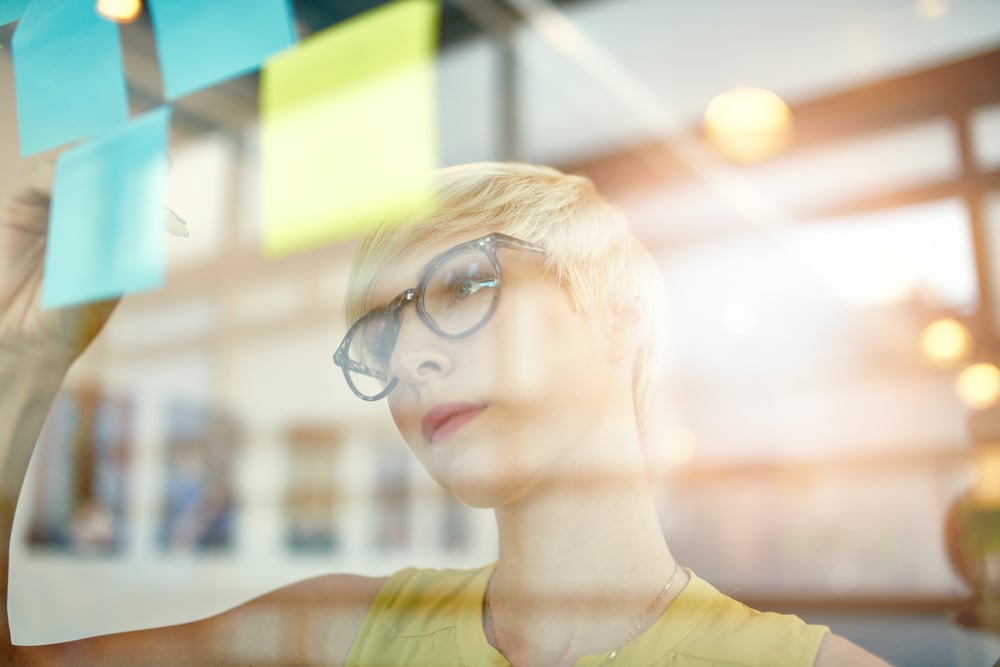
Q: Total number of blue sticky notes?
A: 4